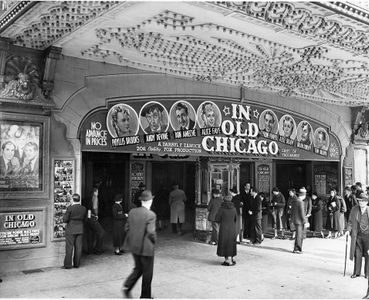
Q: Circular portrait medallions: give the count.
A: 8